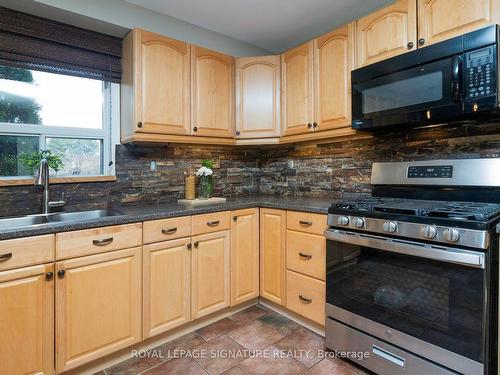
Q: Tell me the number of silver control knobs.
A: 5